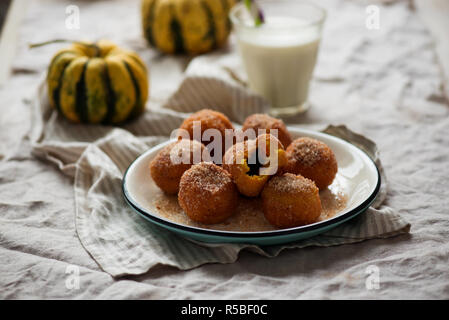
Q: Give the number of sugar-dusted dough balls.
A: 7